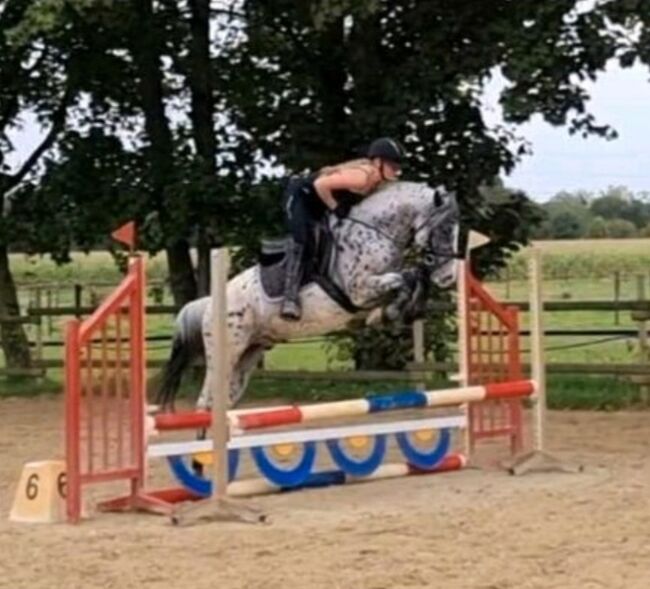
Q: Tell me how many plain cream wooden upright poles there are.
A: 2